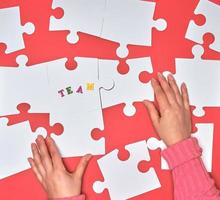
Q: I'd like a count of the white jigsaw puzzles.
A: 12